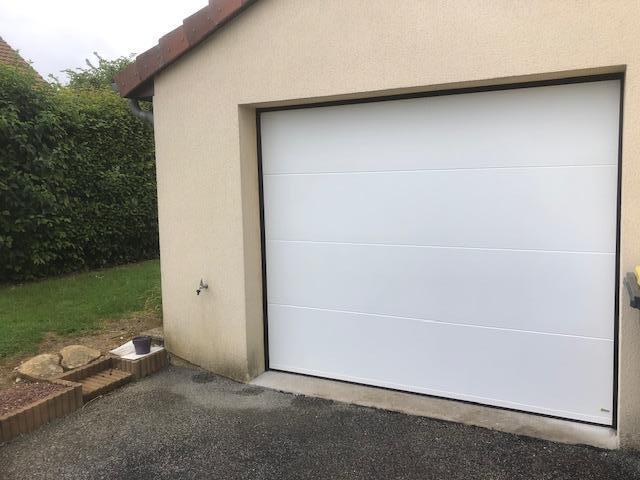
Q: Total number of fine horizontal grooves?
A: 3